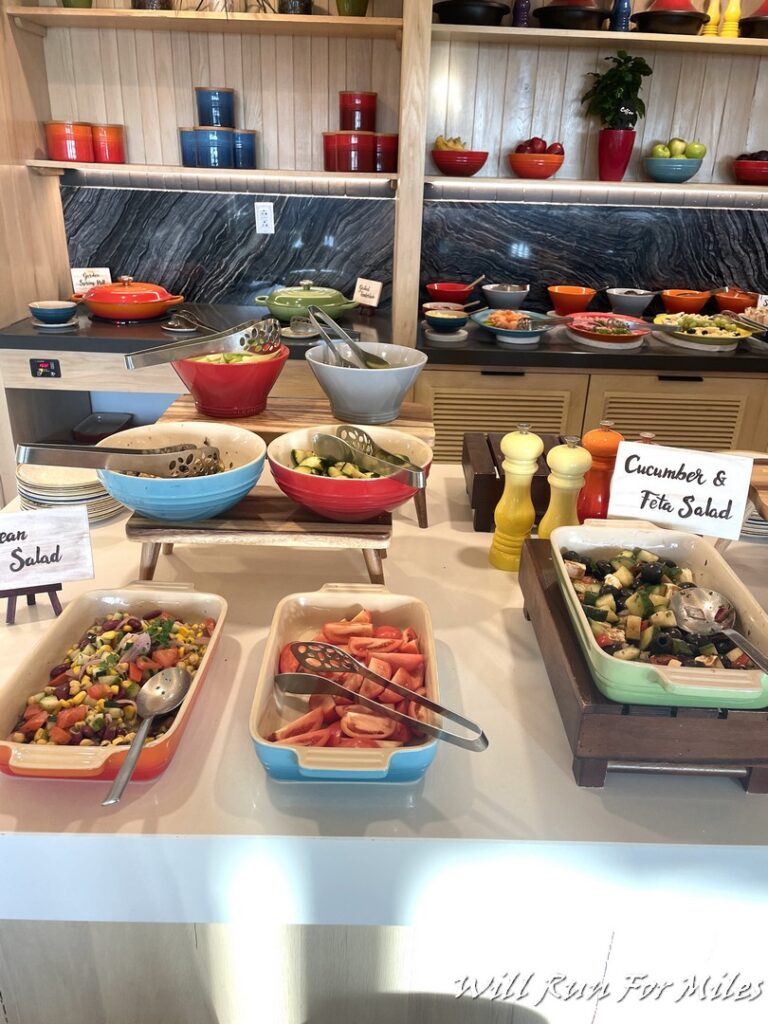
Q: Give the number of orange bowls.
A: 4